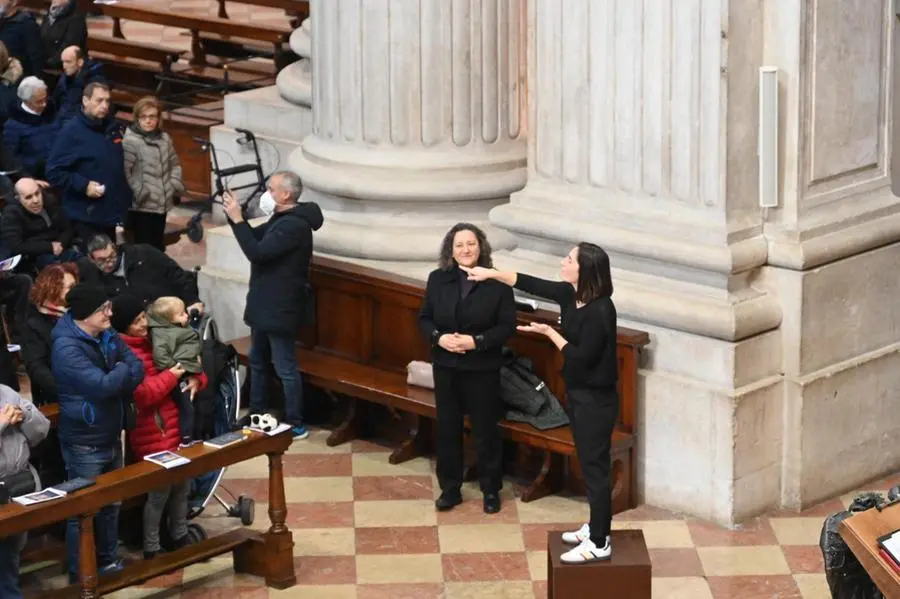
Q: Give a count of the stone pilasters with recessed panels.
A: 1